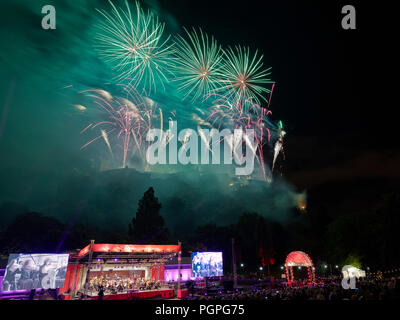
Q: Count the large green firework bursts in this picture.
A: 3